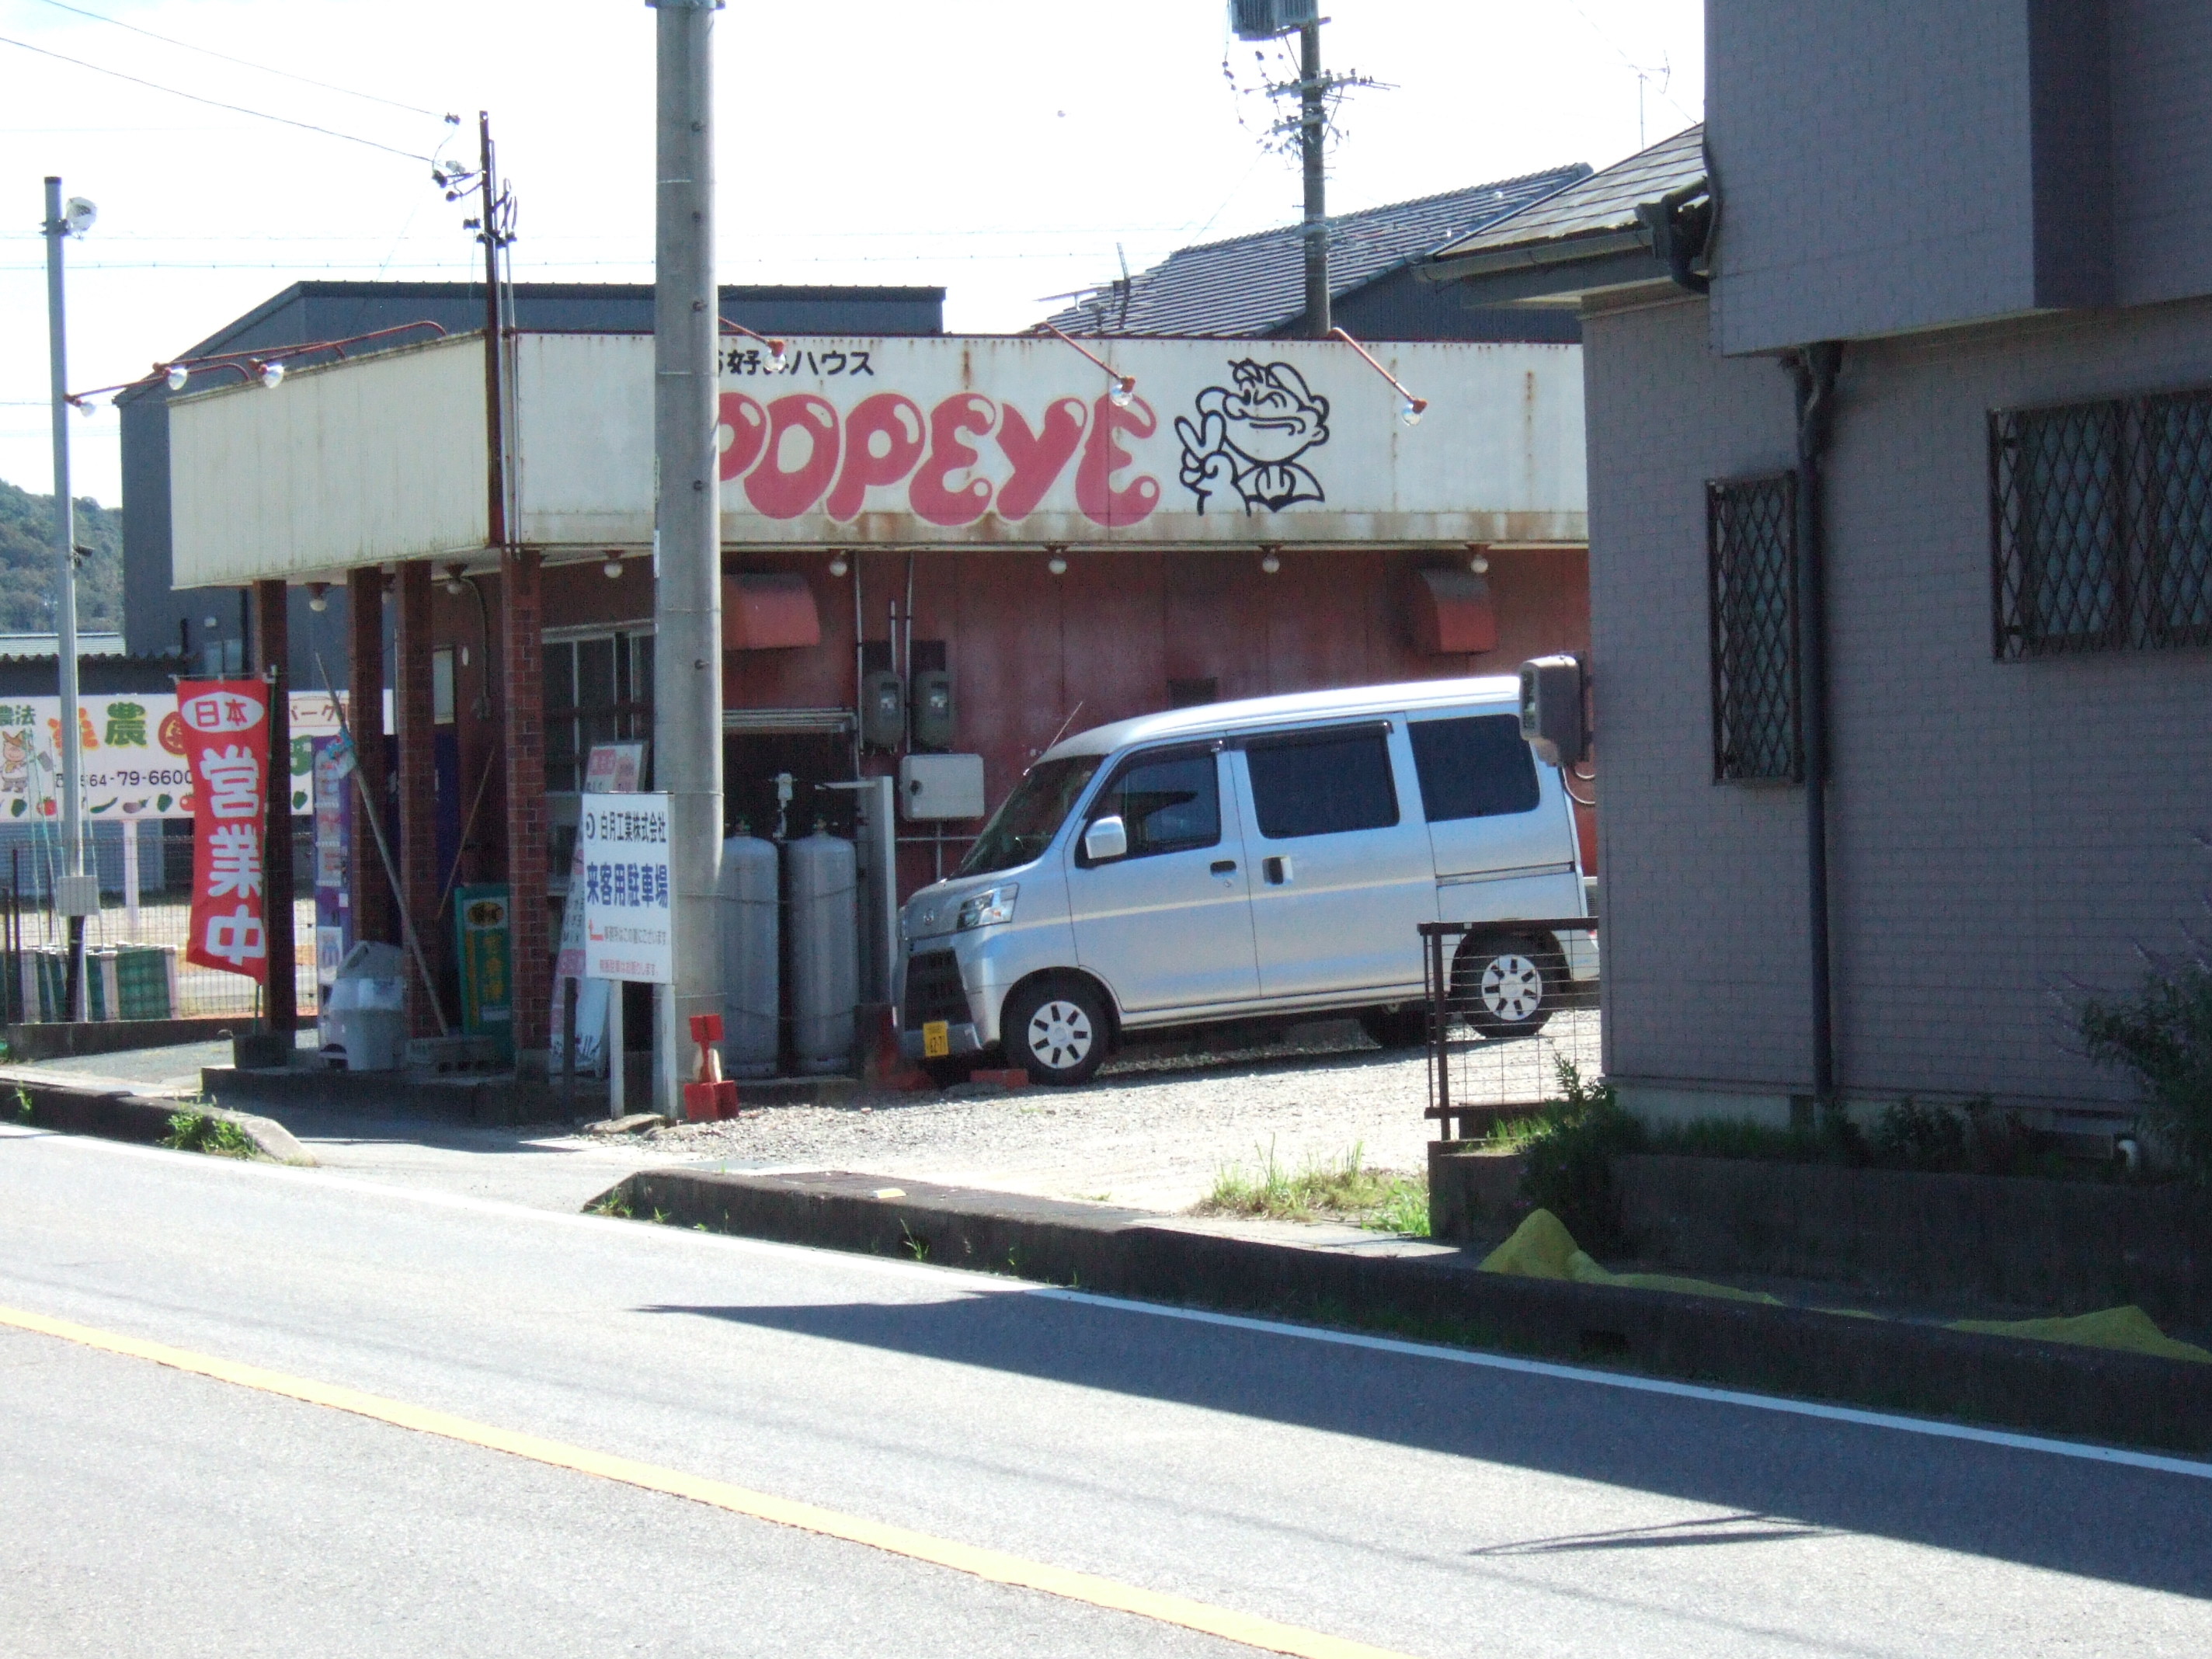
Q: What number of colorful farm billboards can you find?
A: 1